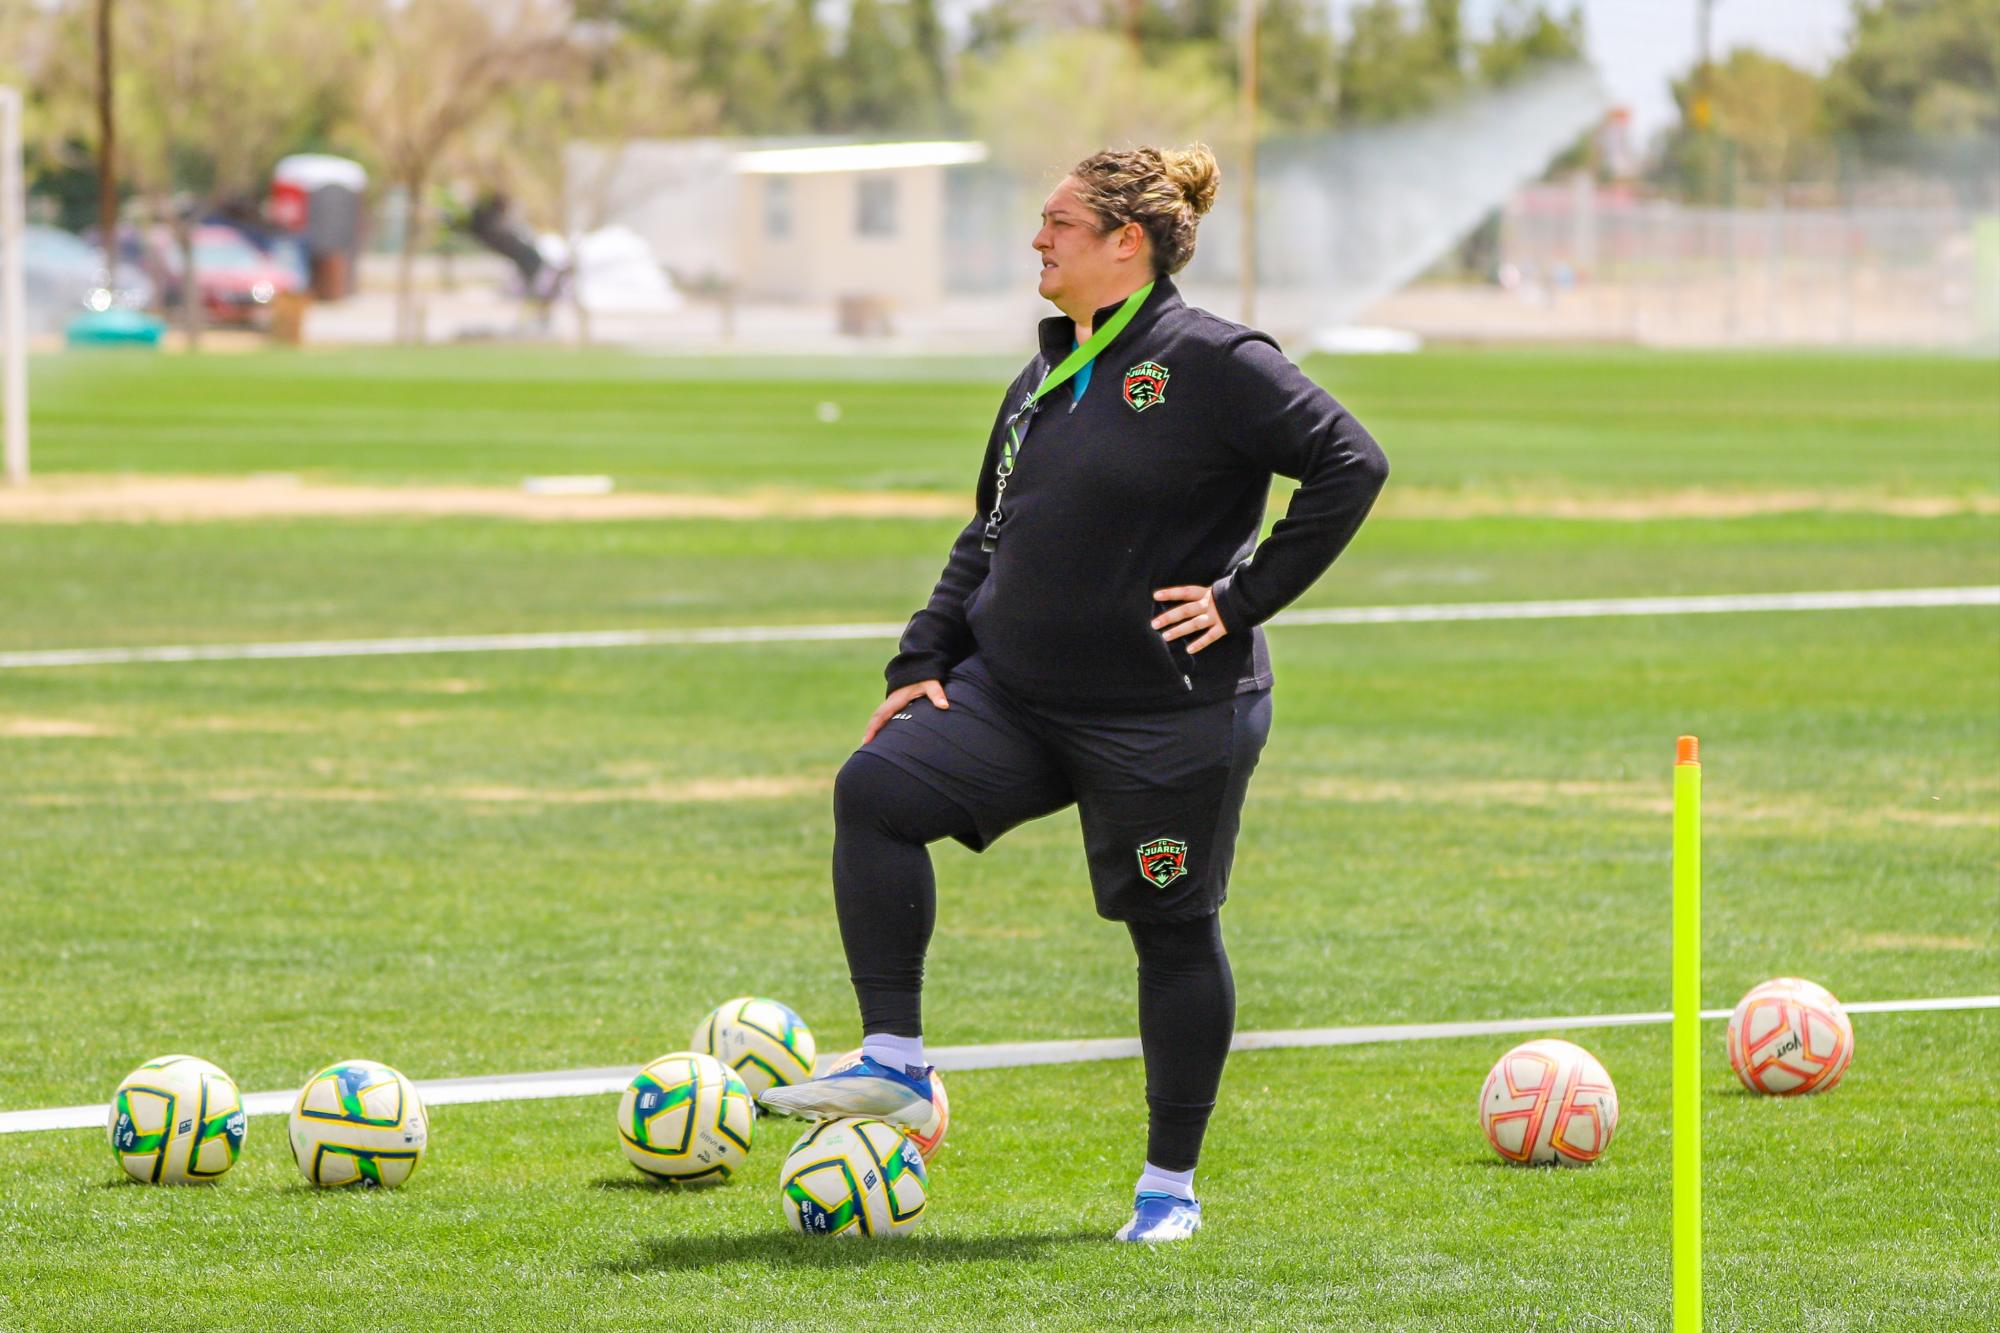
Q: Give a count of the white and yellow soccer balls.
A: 5